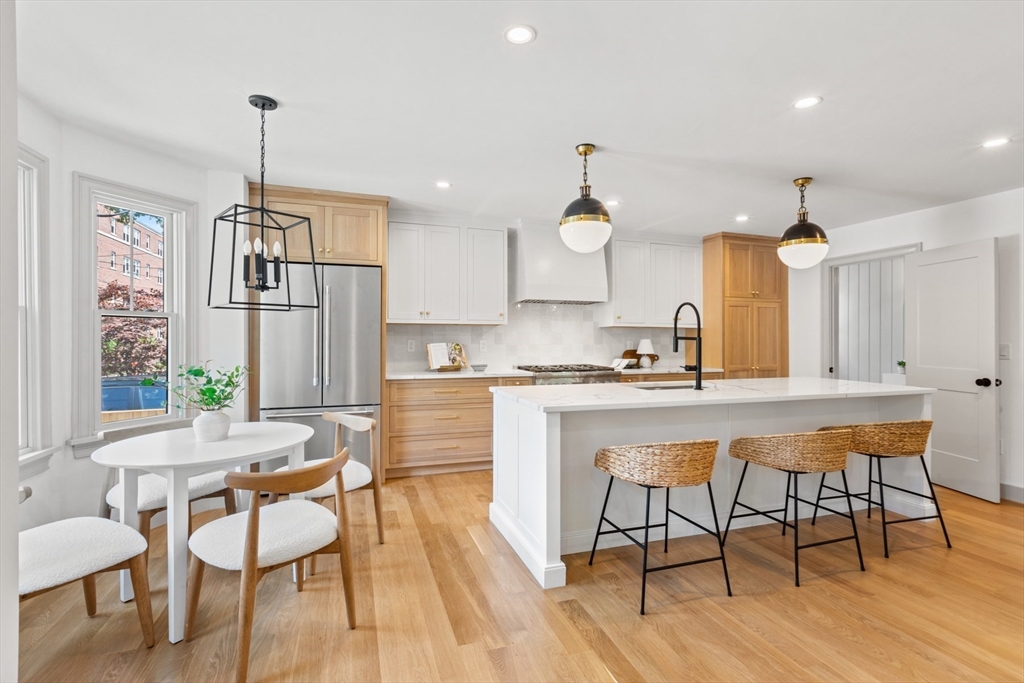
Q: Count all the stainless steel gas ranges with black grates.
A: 1